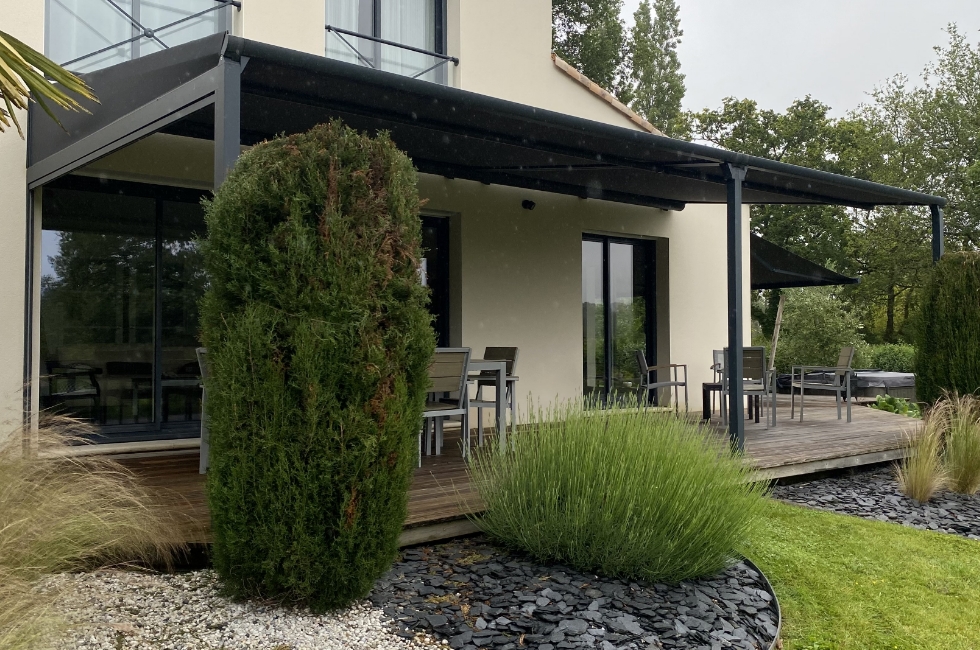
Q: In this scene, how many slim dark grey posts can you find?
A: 3